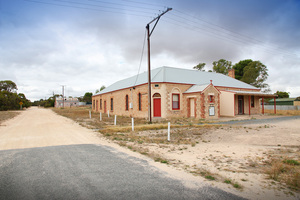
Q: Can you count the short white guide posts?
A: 6